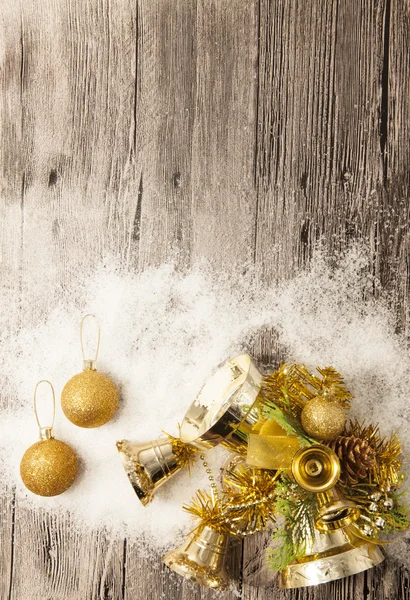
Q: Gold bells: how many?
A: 6